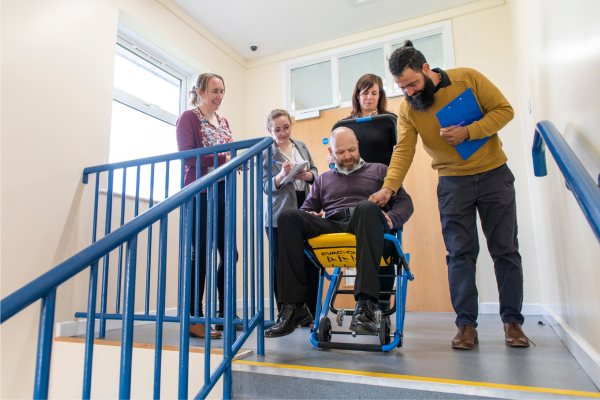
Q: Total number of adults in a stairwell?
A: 5